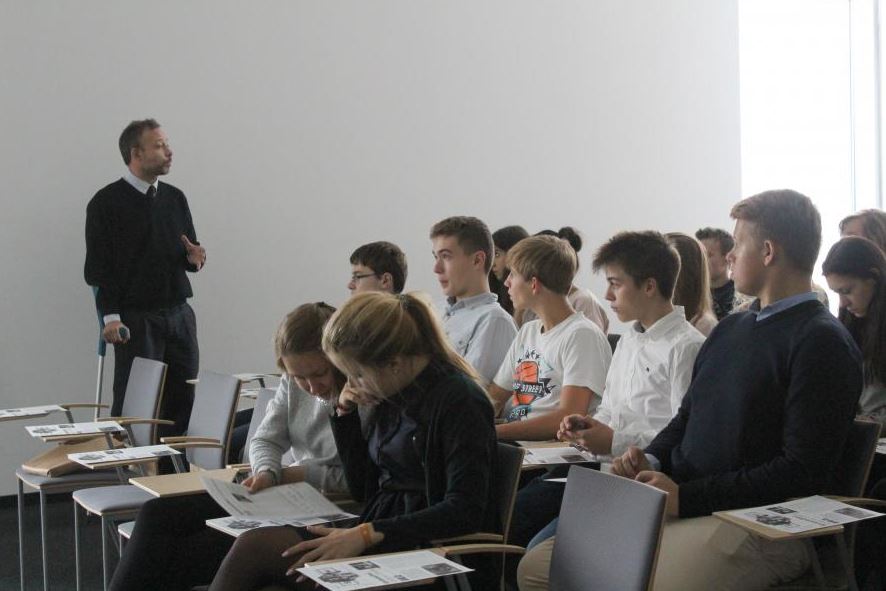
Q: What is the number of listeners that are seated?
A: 13